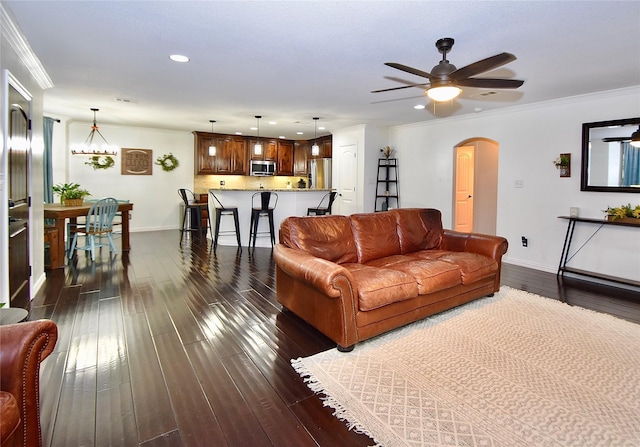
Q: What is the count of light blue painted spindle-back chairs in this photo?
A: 1